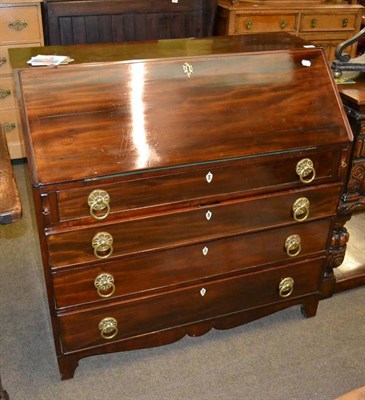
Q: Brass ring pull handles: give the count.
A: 8